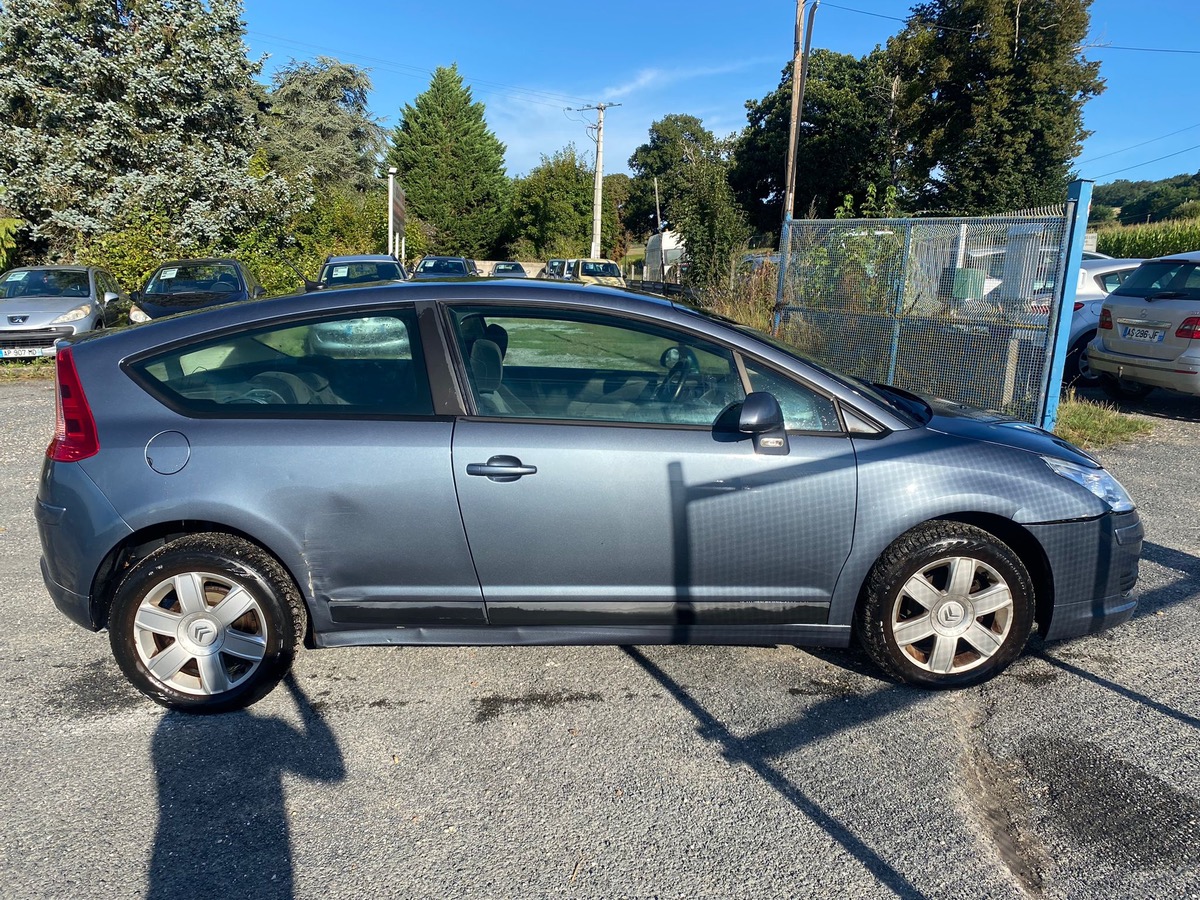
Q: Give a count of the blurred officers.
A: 0